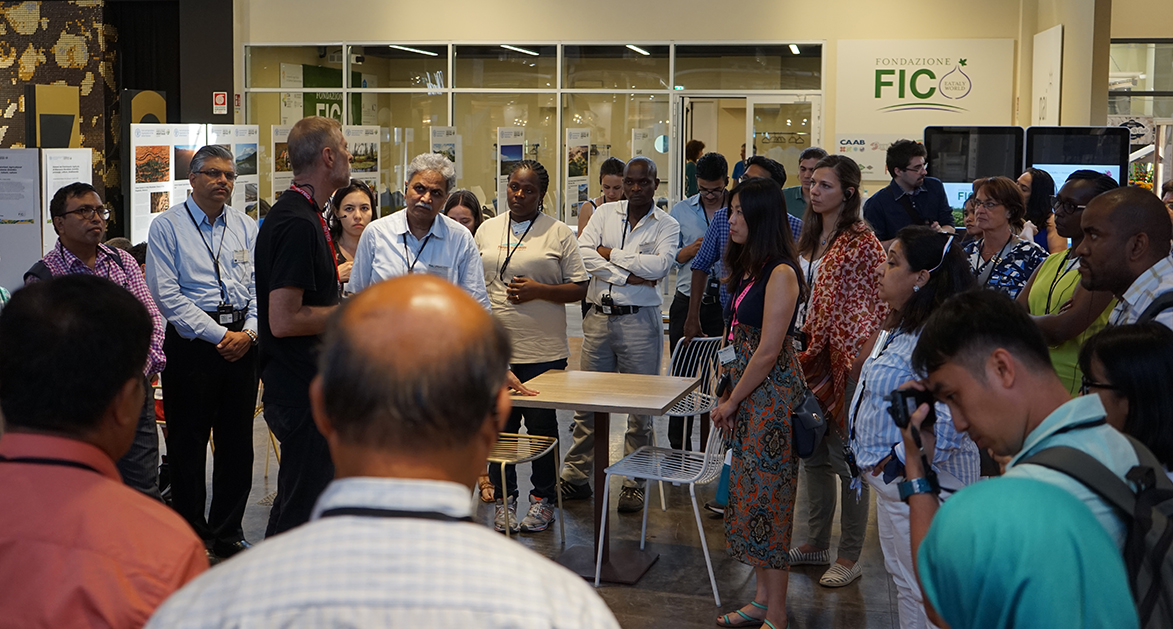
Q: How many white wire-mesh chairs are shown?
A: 2